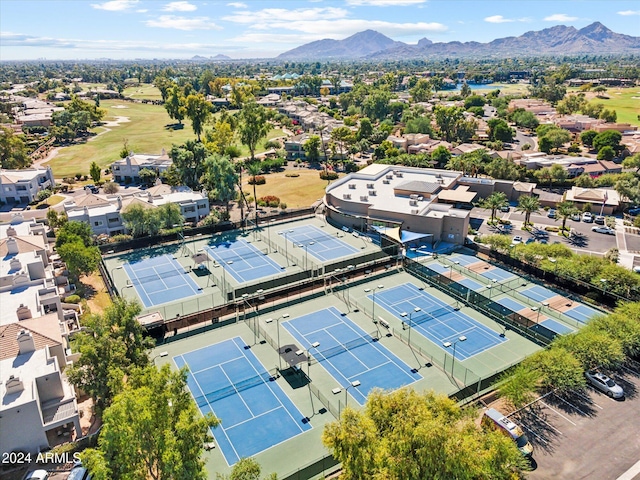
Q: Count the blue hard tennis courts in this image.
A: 6